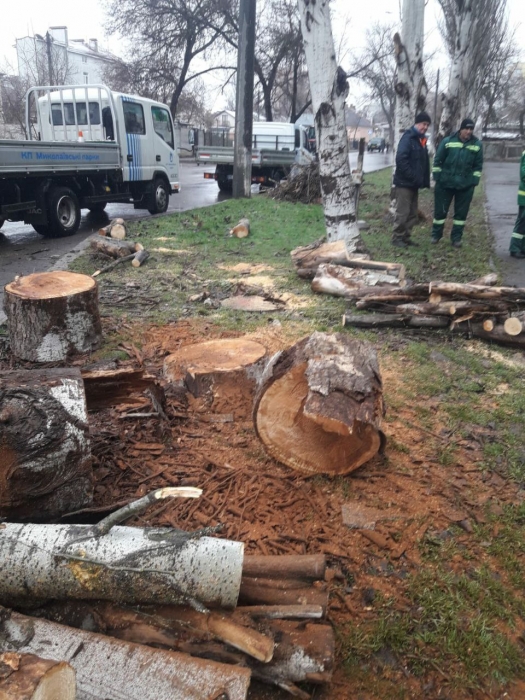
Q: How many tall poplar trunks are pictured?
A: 3